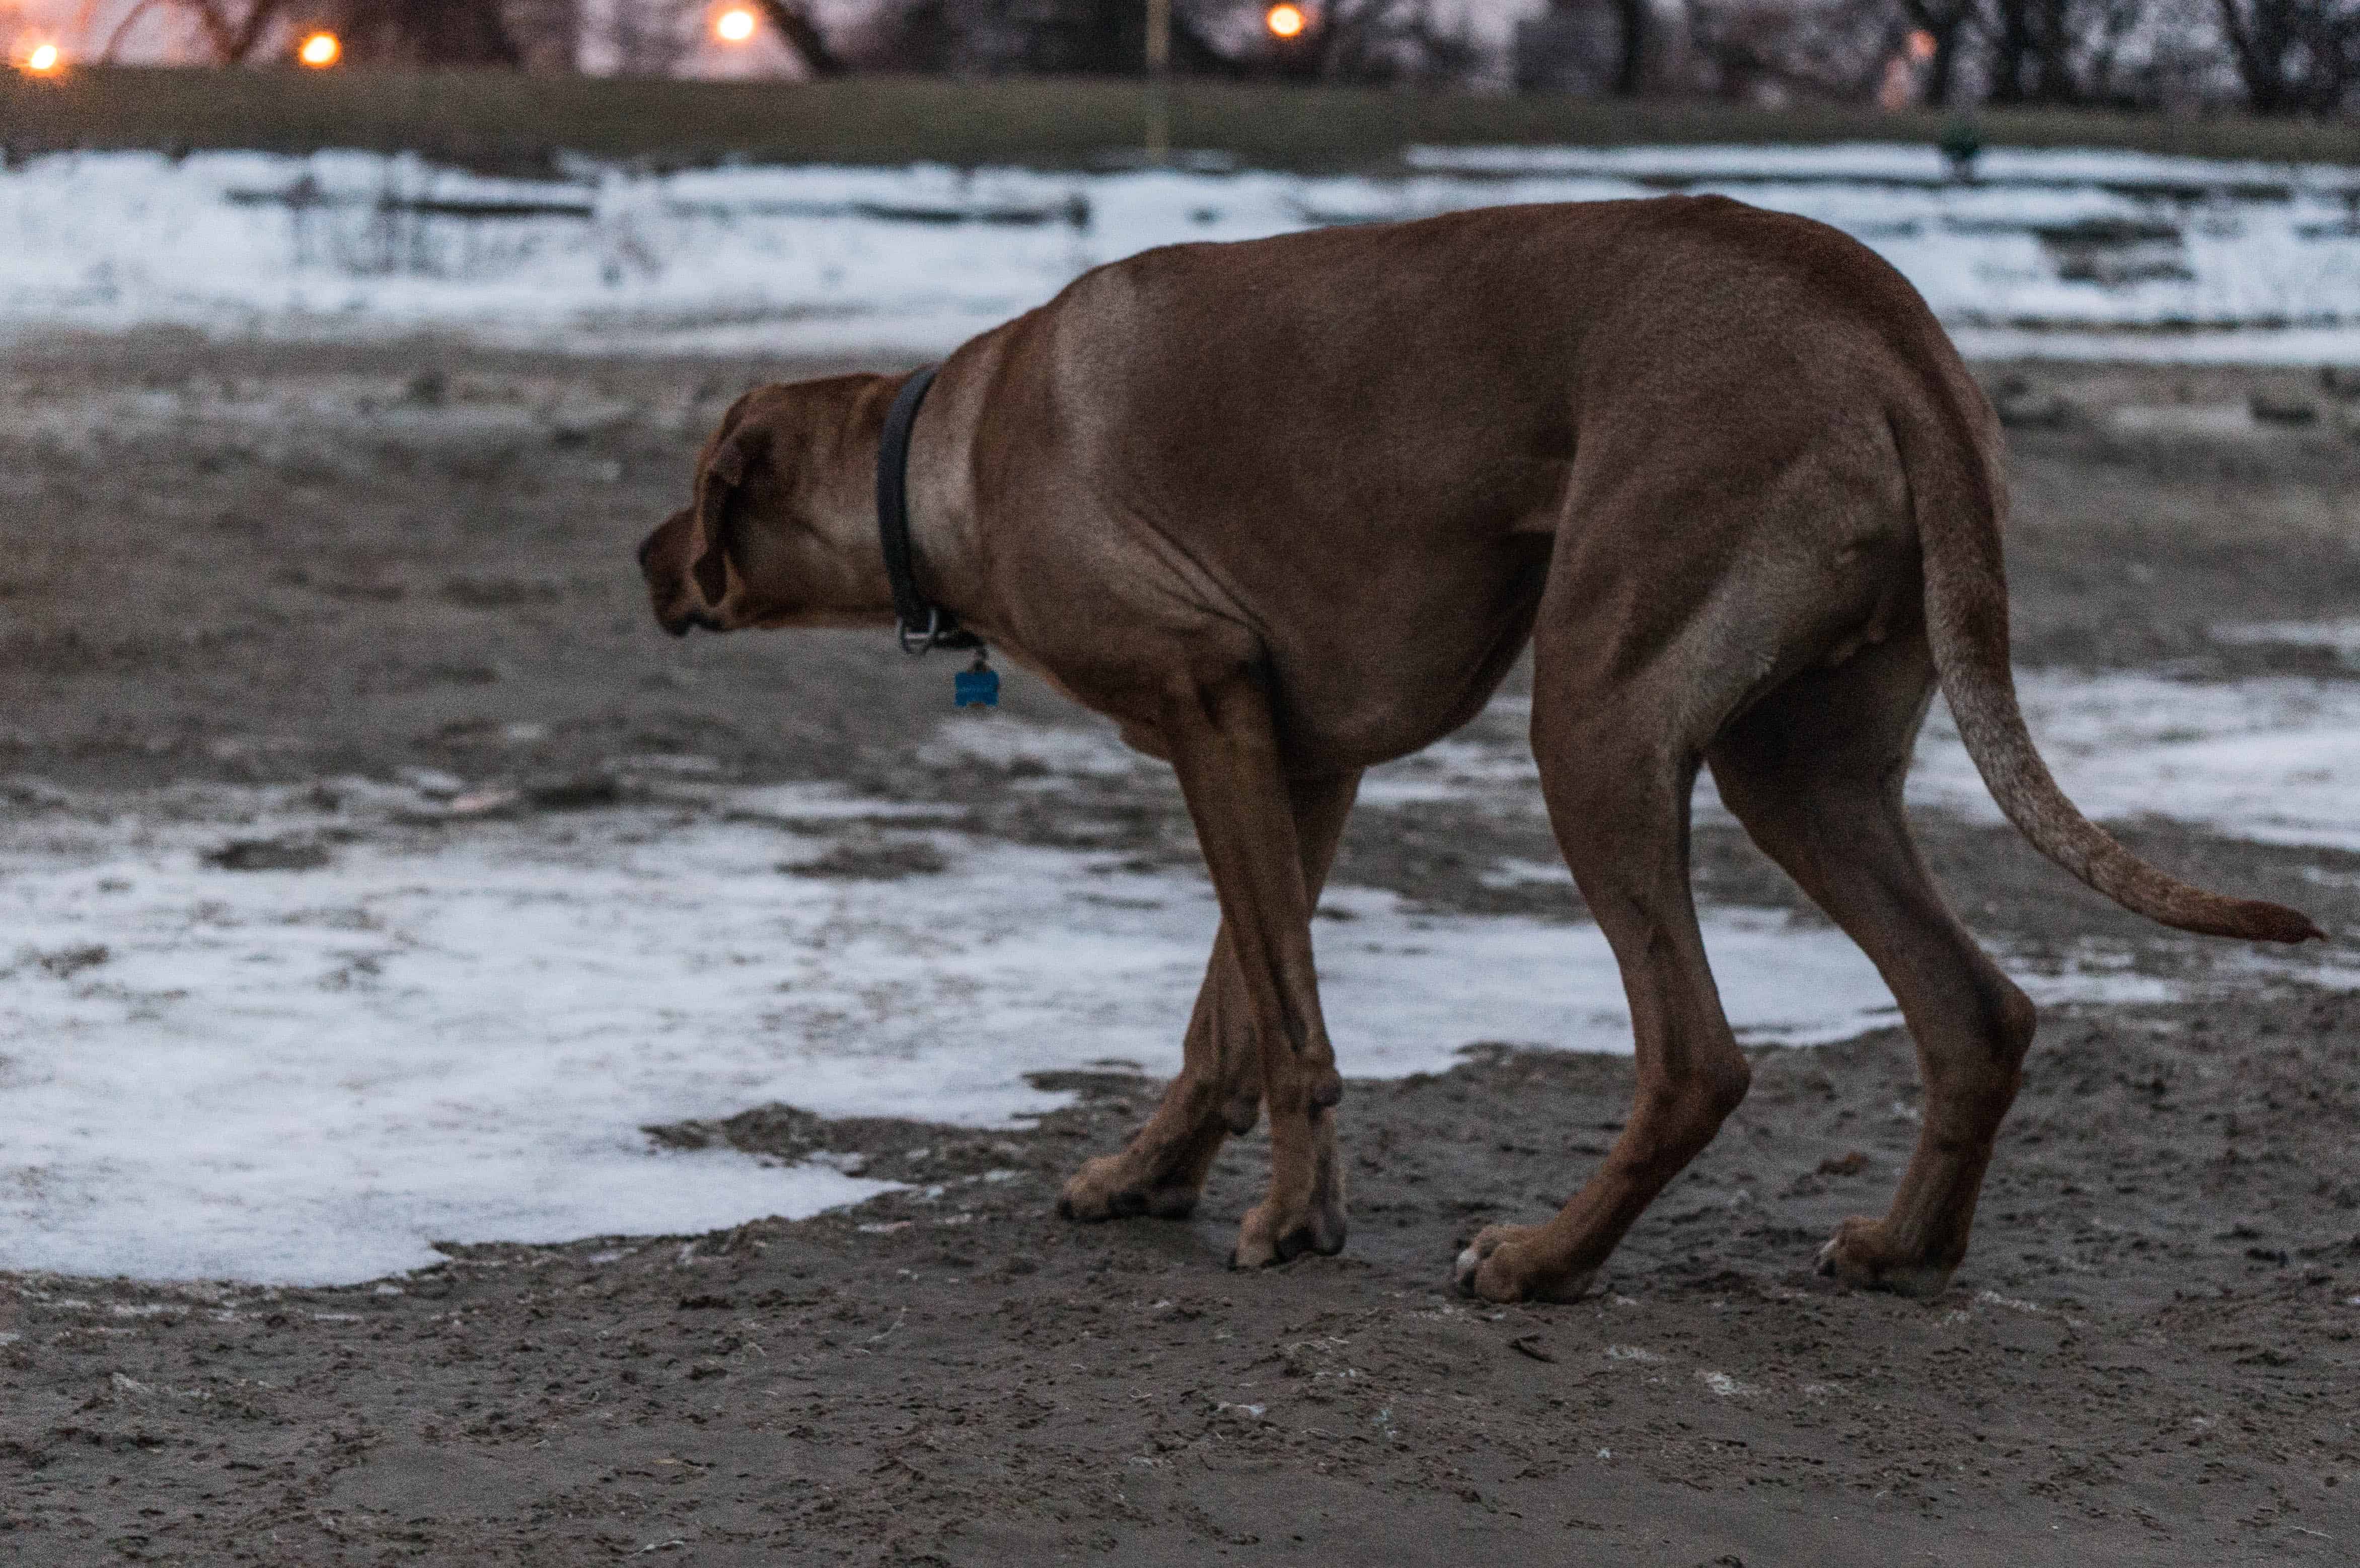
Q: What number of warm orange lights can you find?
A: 4